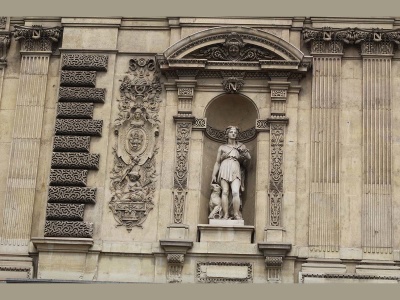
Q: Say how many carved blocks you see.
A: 11